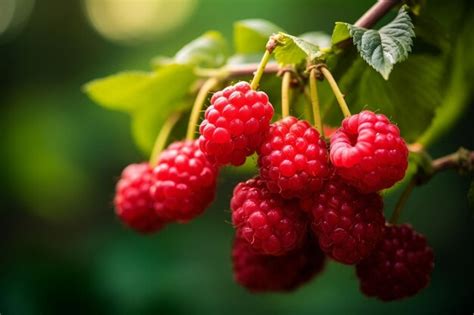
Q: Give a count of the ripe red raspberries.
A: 9